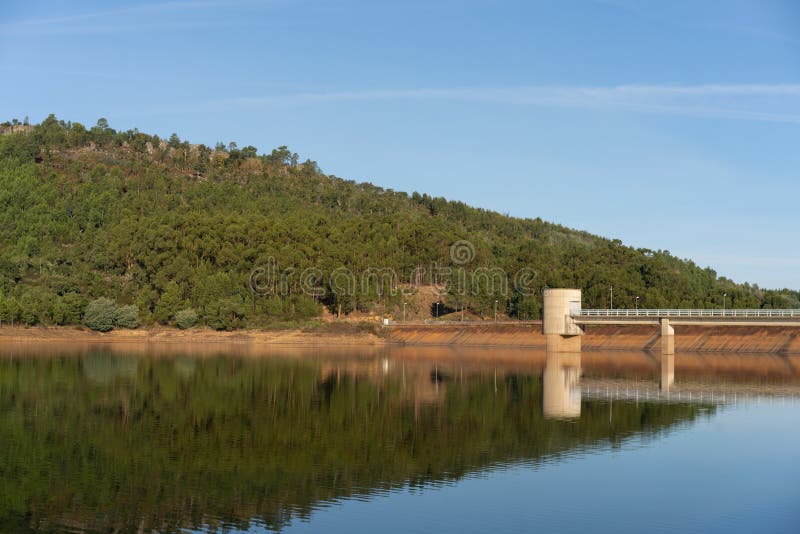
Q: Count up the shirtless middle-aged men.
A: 0